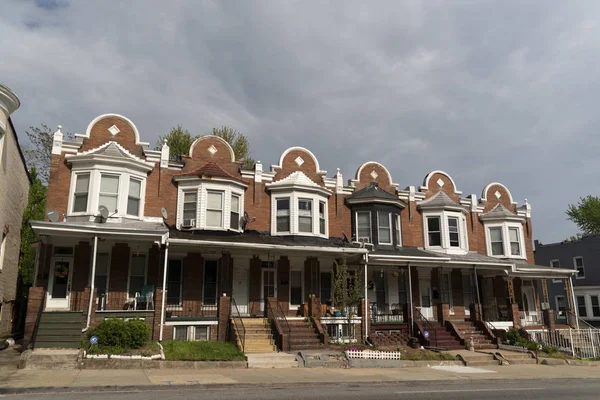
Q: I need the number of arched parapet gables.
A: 6